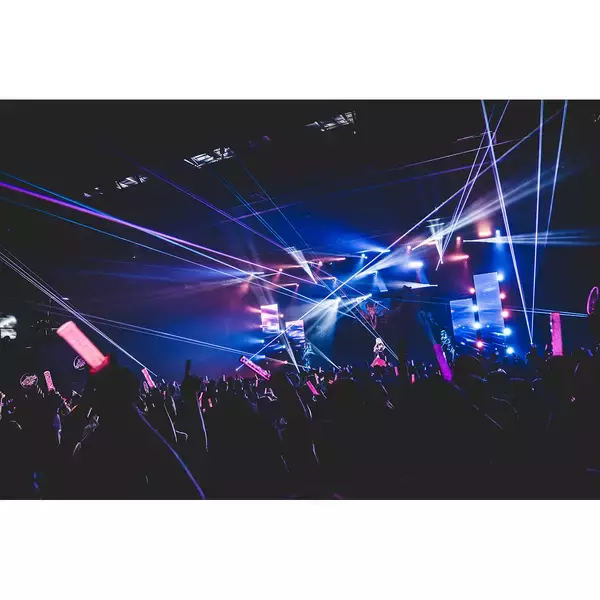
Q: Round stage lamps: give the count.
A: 9